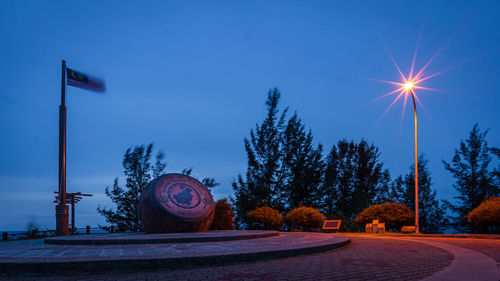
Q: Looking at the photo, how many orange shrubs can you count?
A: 5